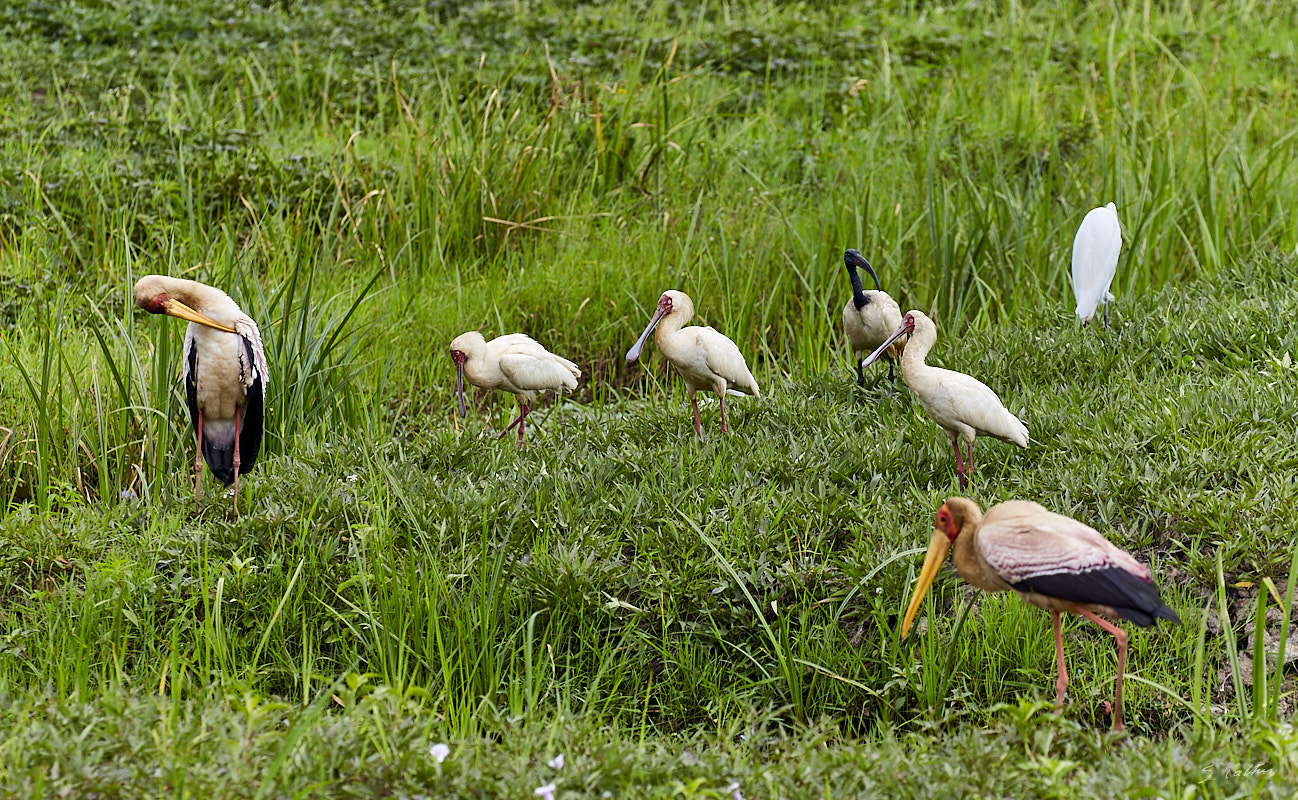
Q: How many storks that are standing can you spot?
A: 2